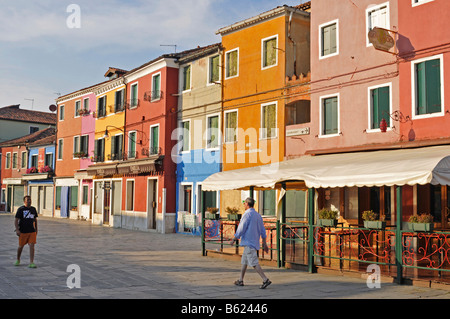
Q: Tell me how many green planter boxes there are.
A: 5